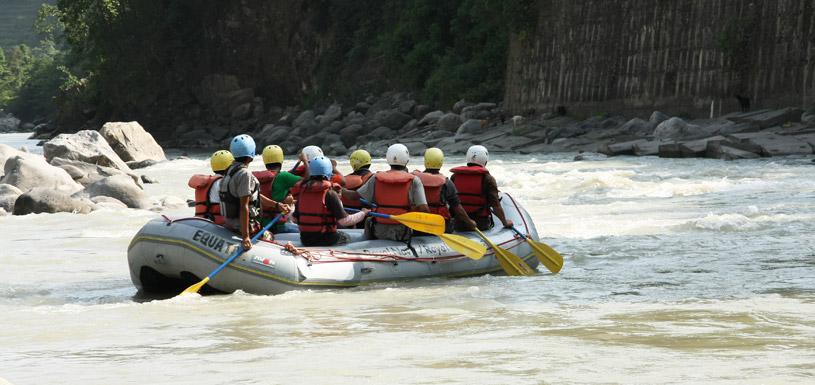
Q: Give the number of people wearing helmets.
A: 9